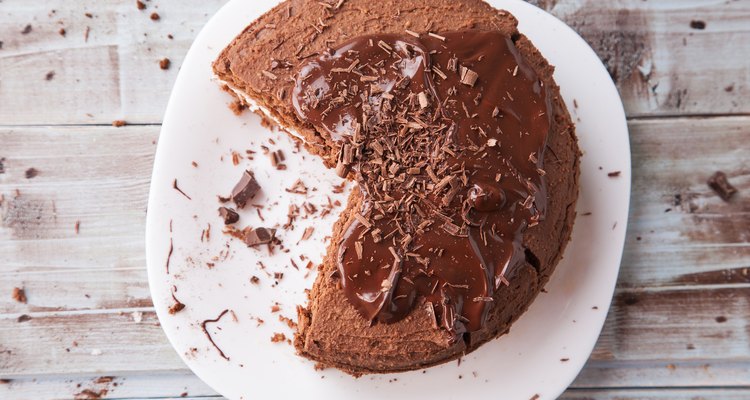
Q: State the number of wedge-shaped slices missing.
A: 1